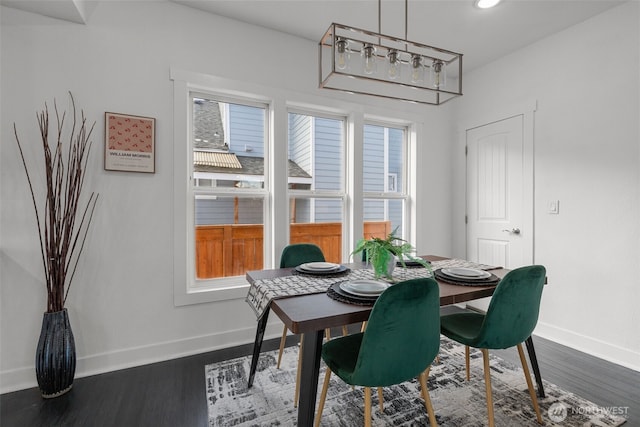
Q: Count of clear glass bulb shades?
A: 5